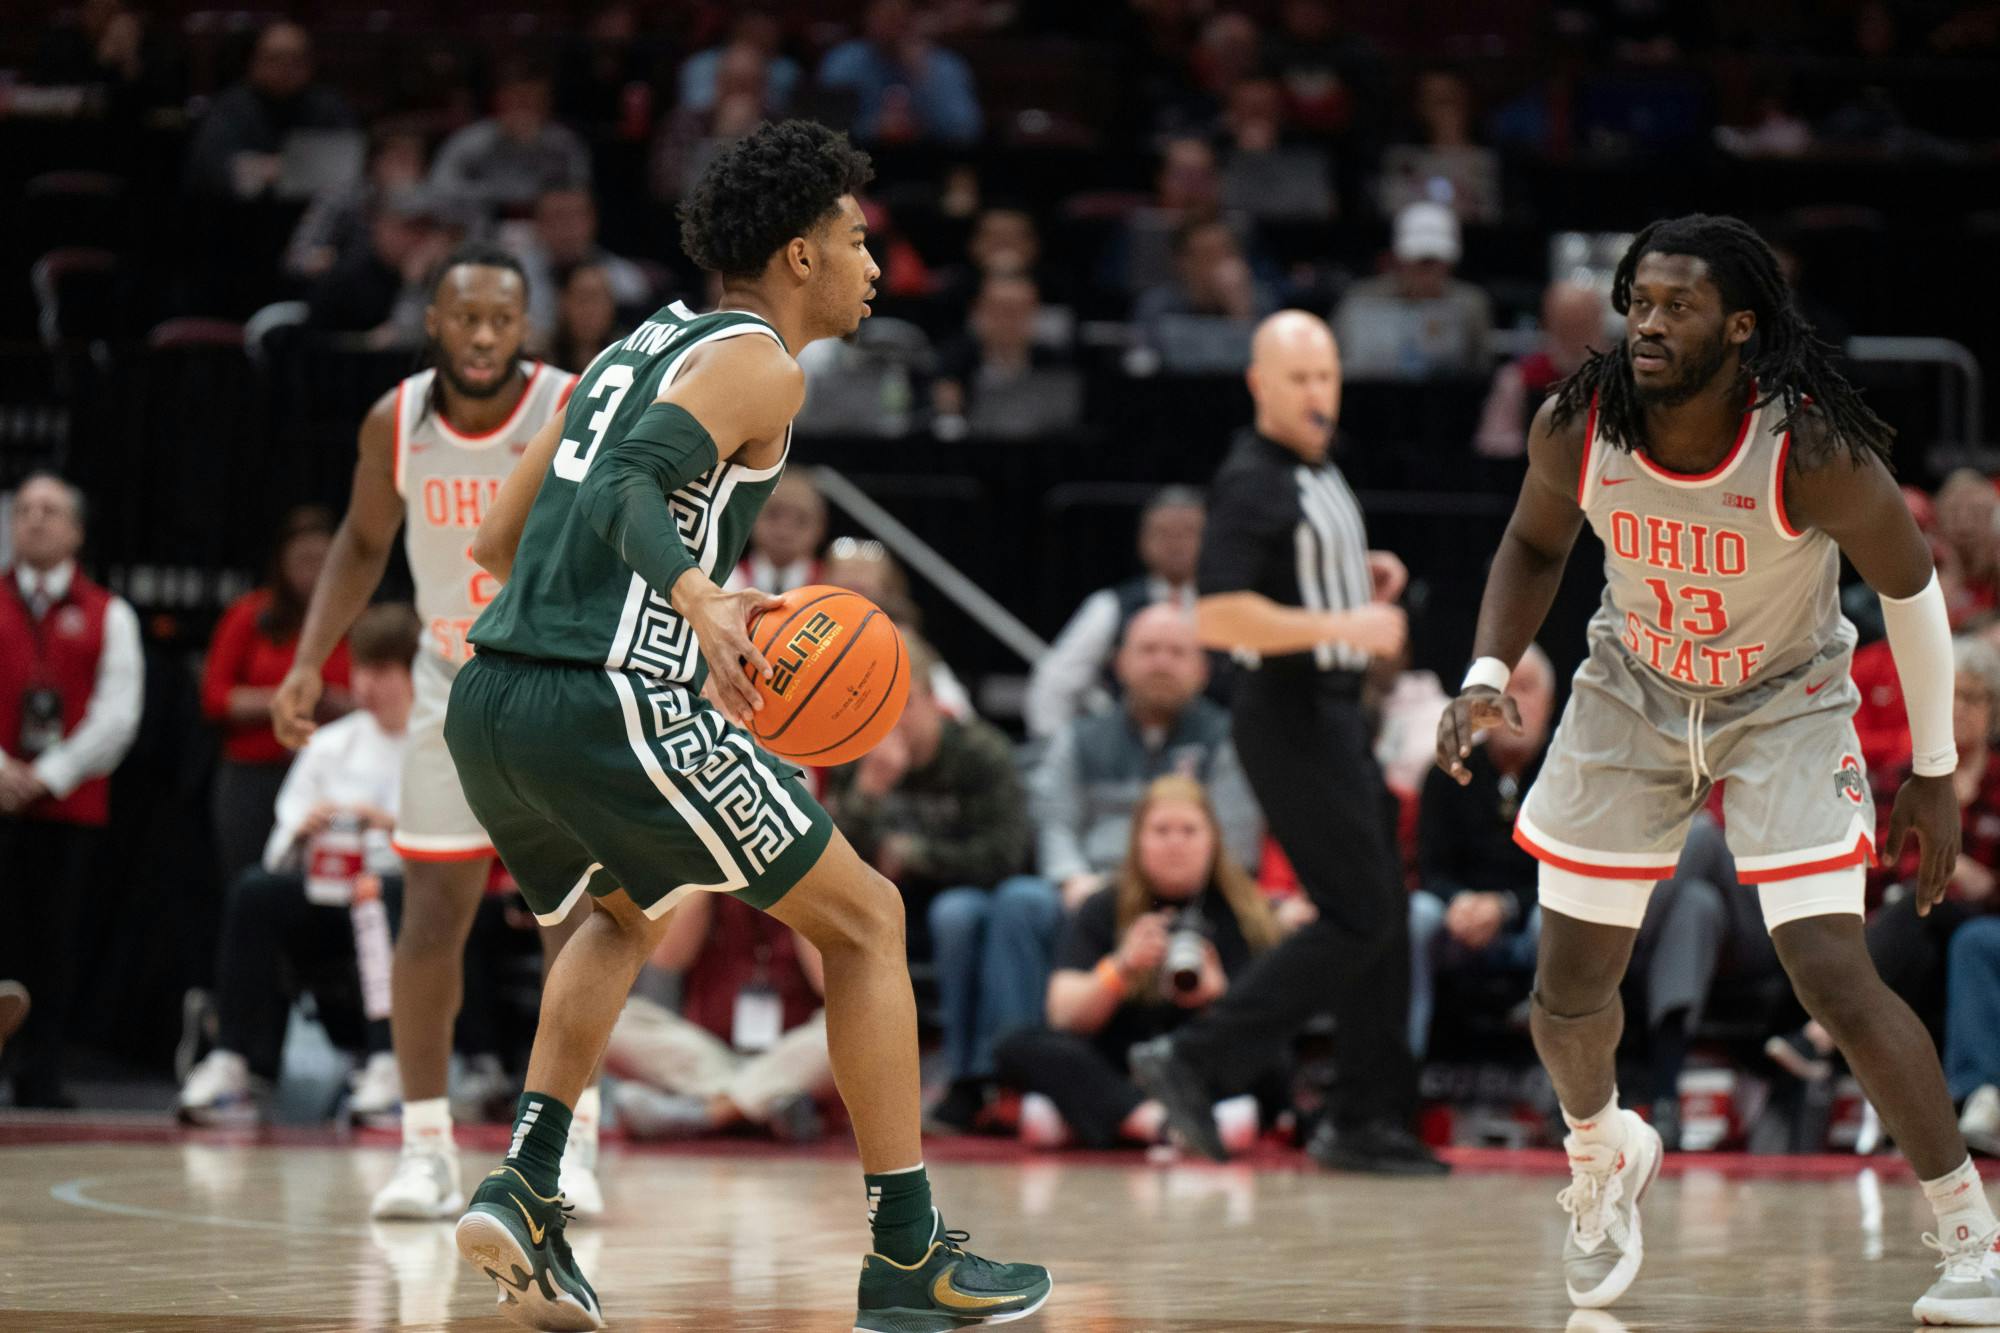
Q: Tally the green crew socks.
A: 2